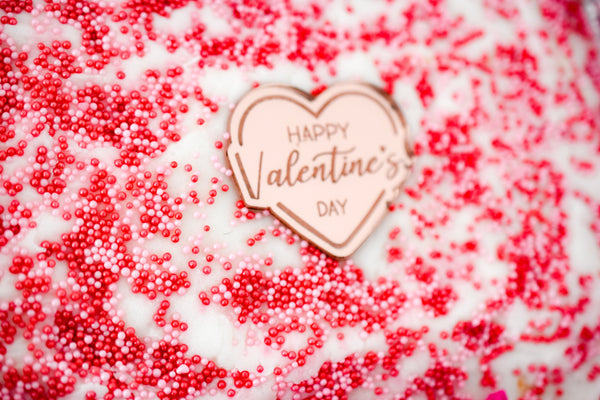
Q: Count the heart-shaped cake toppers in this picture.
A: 1